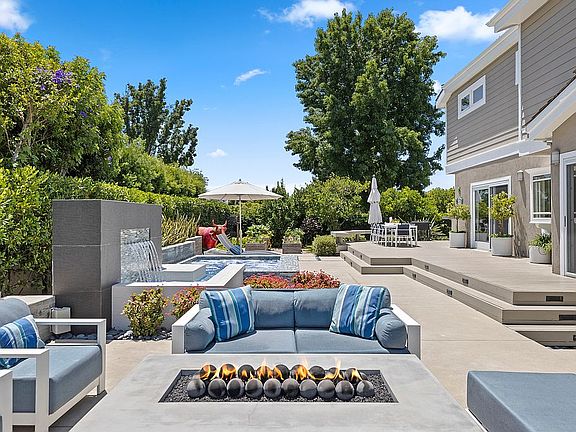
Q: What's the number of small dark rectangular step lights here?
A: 11